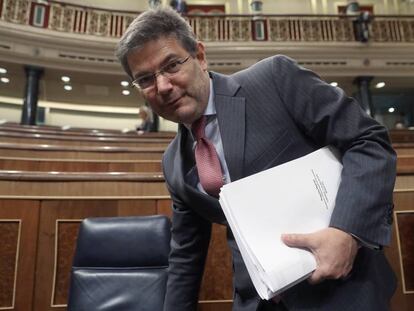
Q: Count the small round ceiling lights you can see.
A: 9